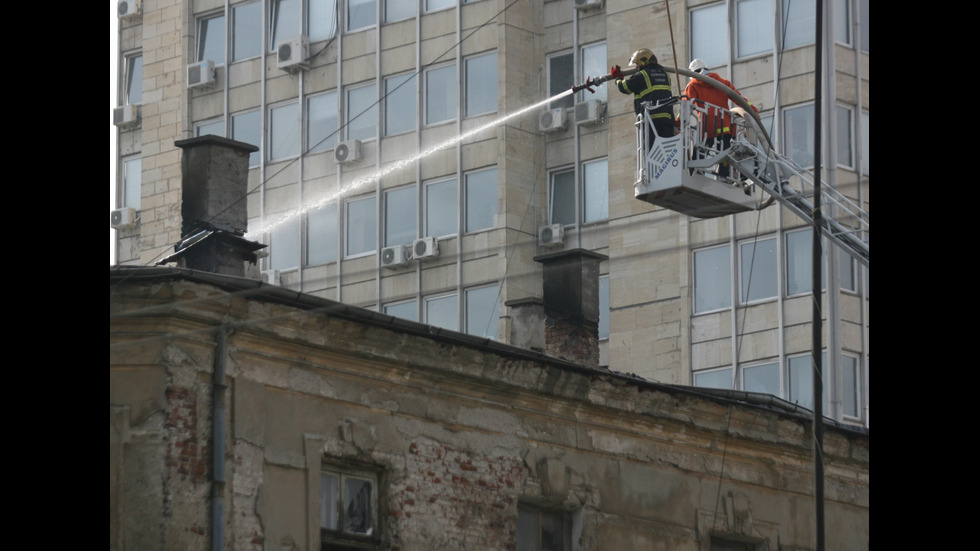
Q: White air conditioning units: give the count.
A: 13